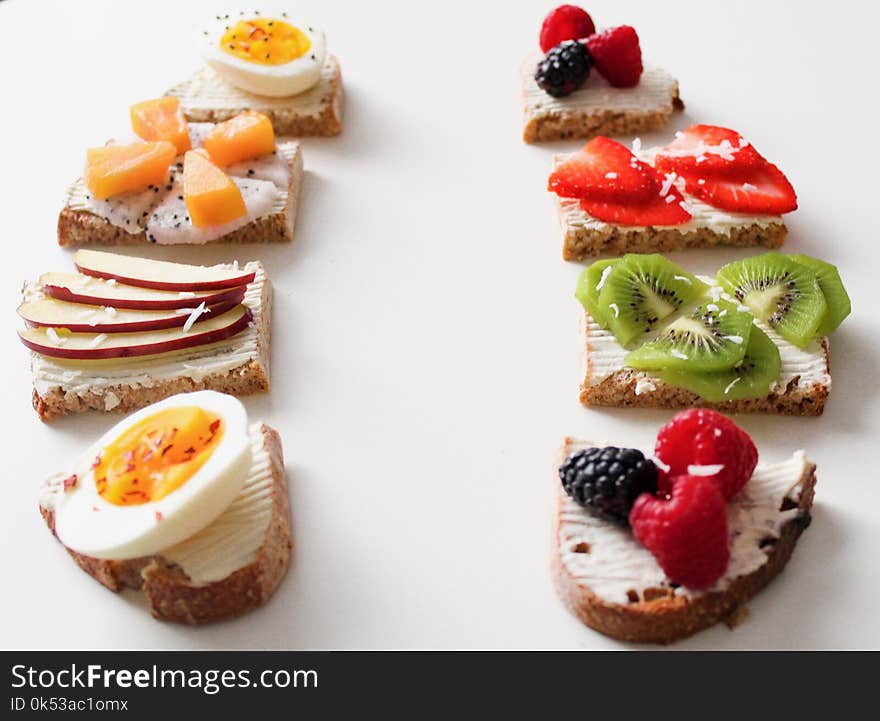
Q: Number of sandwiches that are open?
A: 8